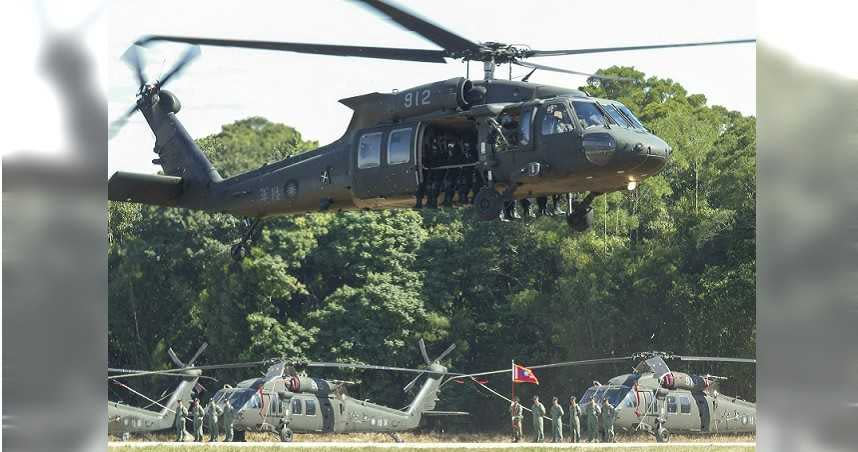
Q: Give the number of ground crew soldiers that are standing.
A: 10